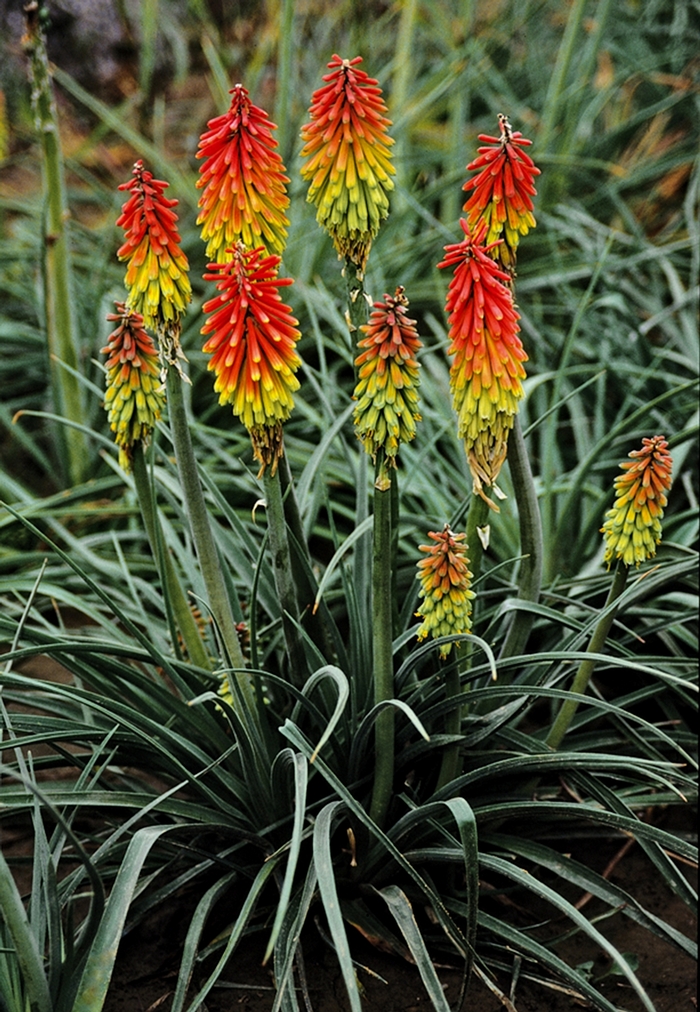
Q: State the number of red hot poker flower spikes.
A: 10